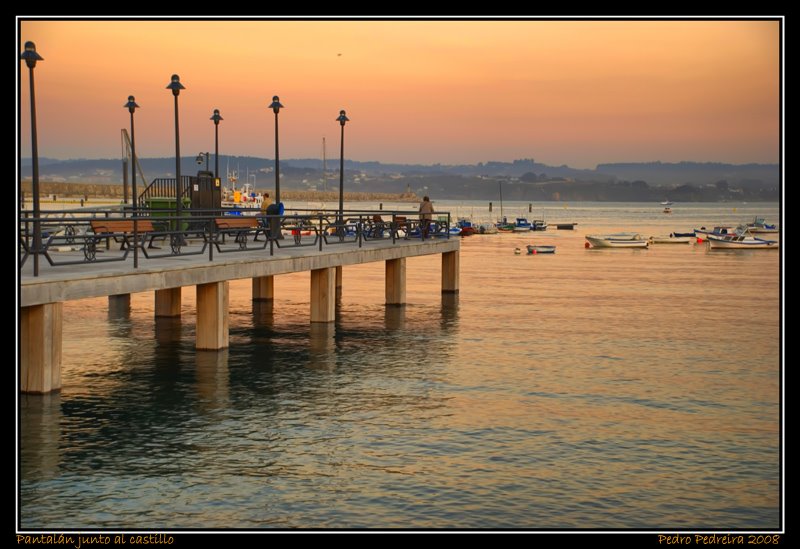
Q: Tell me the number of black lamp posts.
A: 6